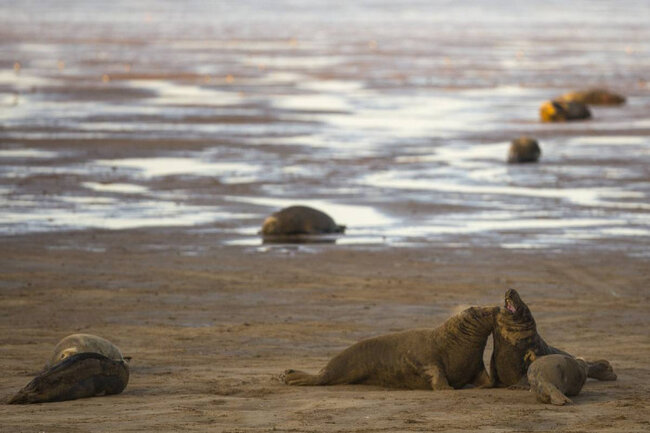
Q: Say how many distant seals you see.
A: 4